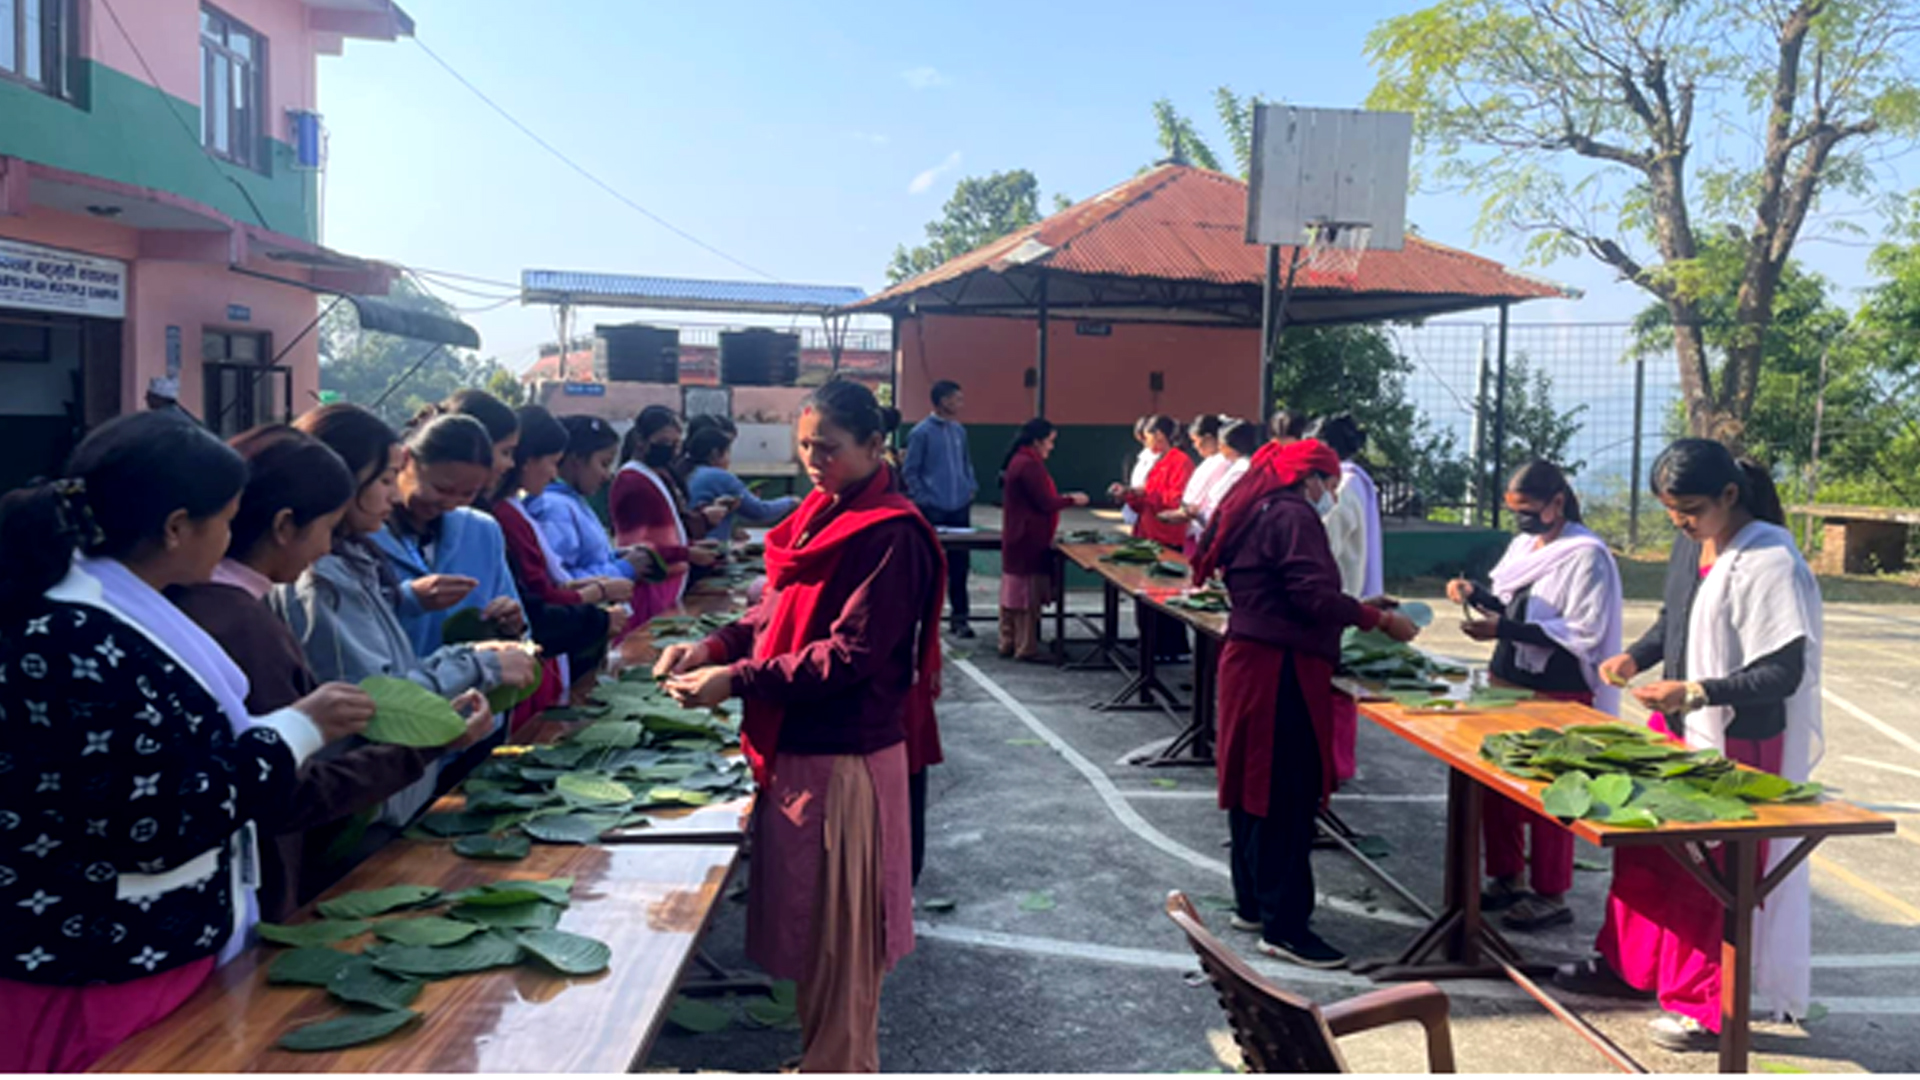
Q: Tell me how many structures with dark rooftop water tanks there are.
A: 1